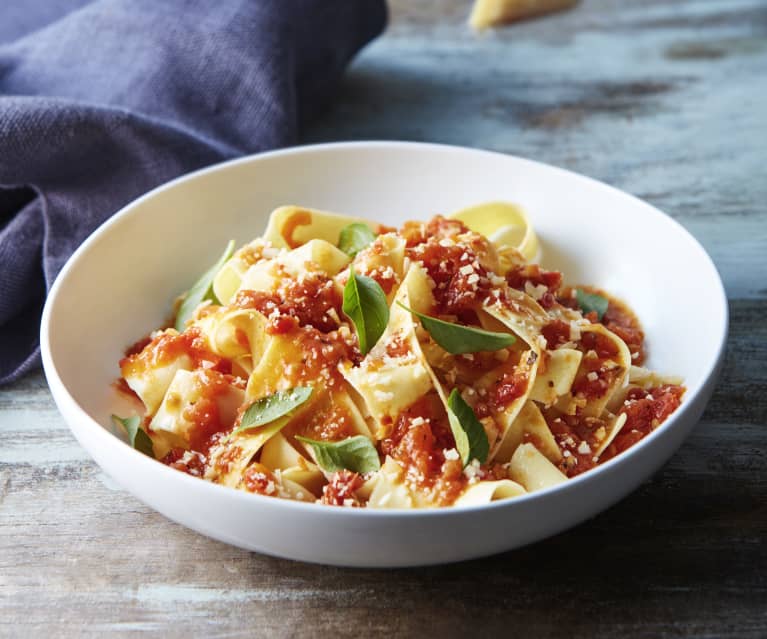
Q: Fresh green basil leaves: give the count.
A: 9